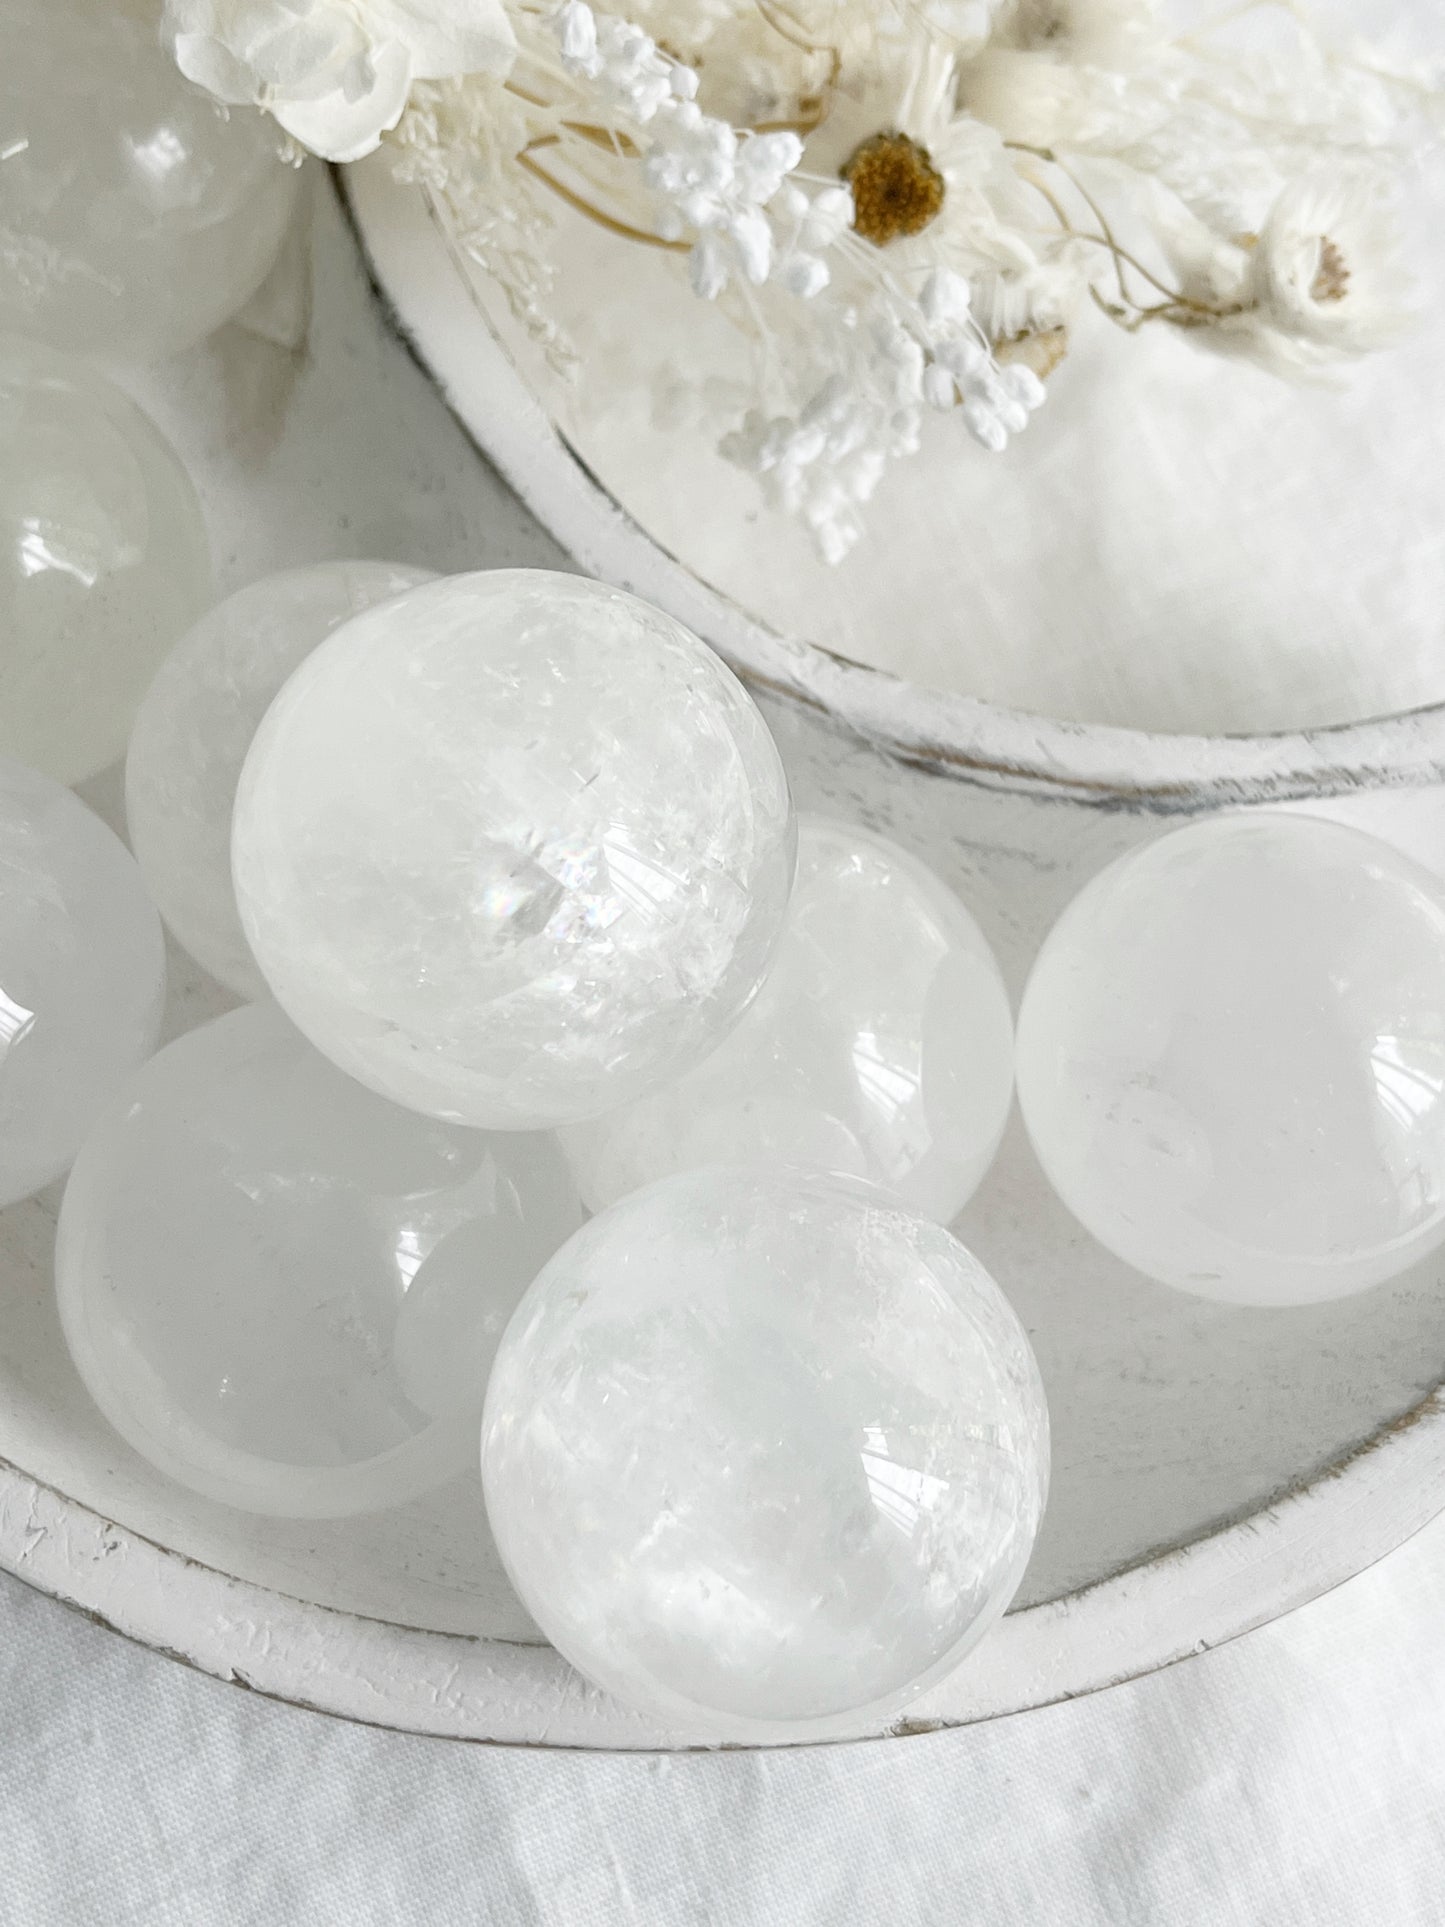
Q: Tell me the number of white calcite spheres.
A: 9